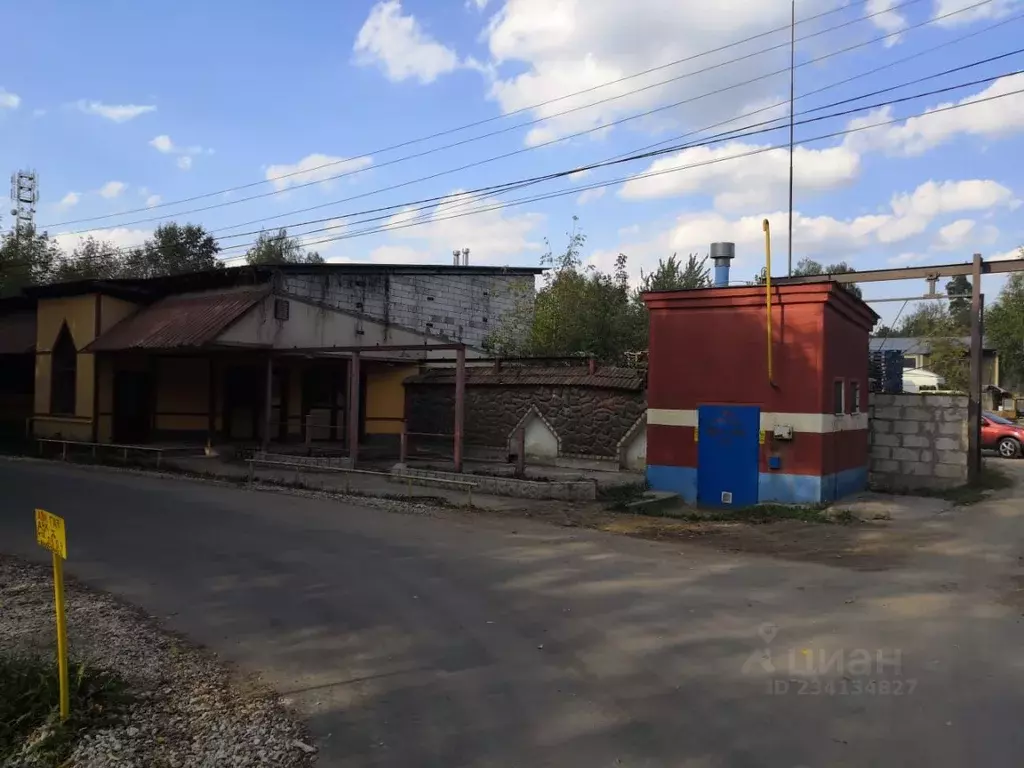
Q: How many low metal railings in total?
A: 2